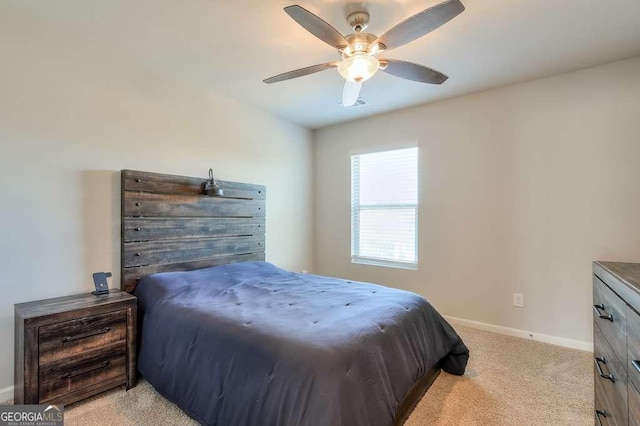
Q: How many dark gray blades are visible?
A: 4